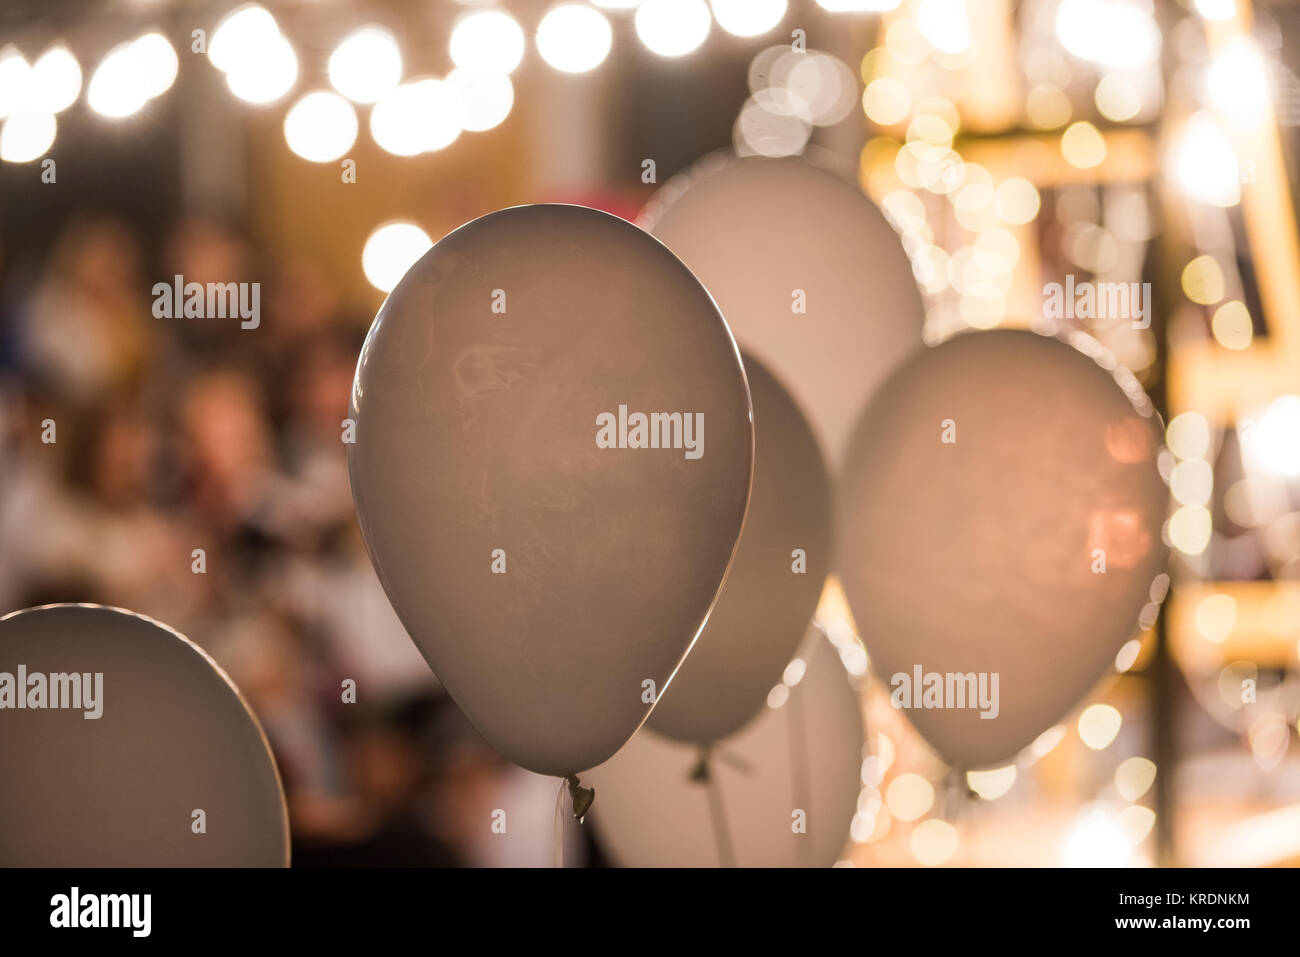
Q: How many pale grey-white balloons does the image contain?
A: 6